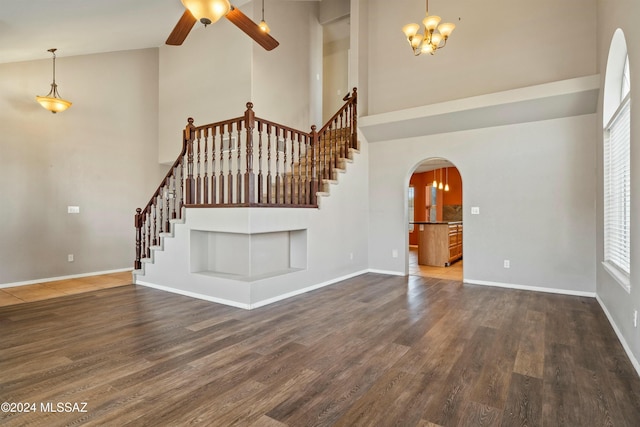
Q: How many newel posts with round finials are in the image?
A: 5